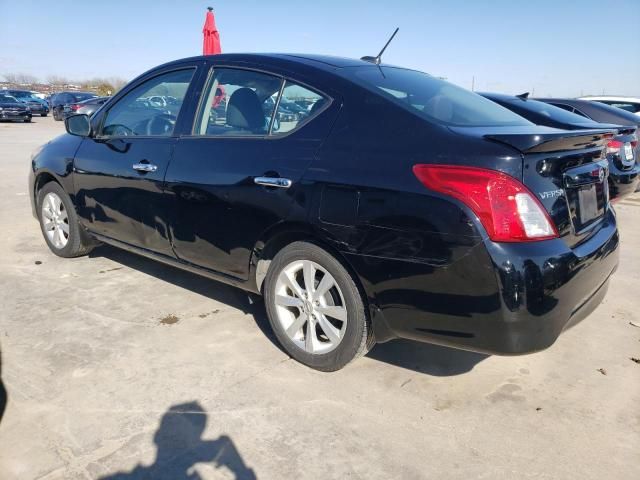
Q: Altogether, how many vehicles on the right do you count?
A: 3